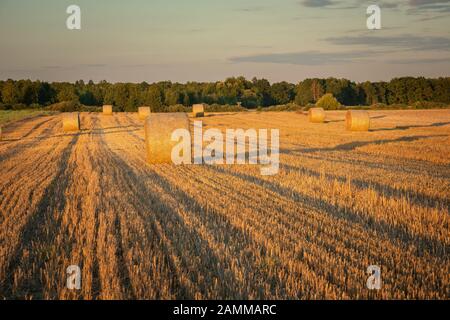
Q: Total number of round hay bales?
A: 7